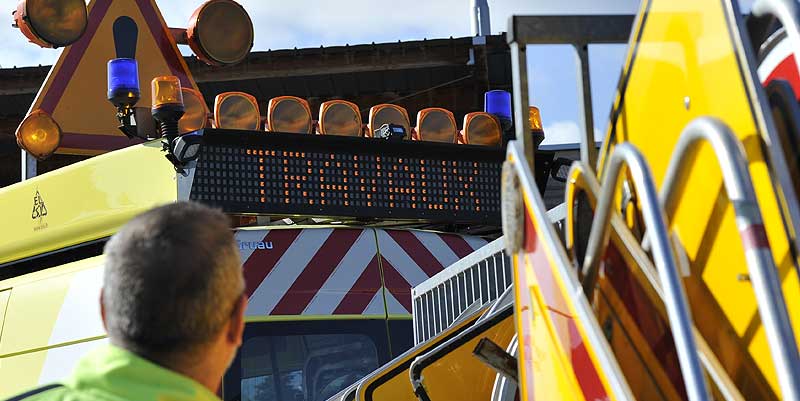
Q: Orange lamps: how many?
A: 12